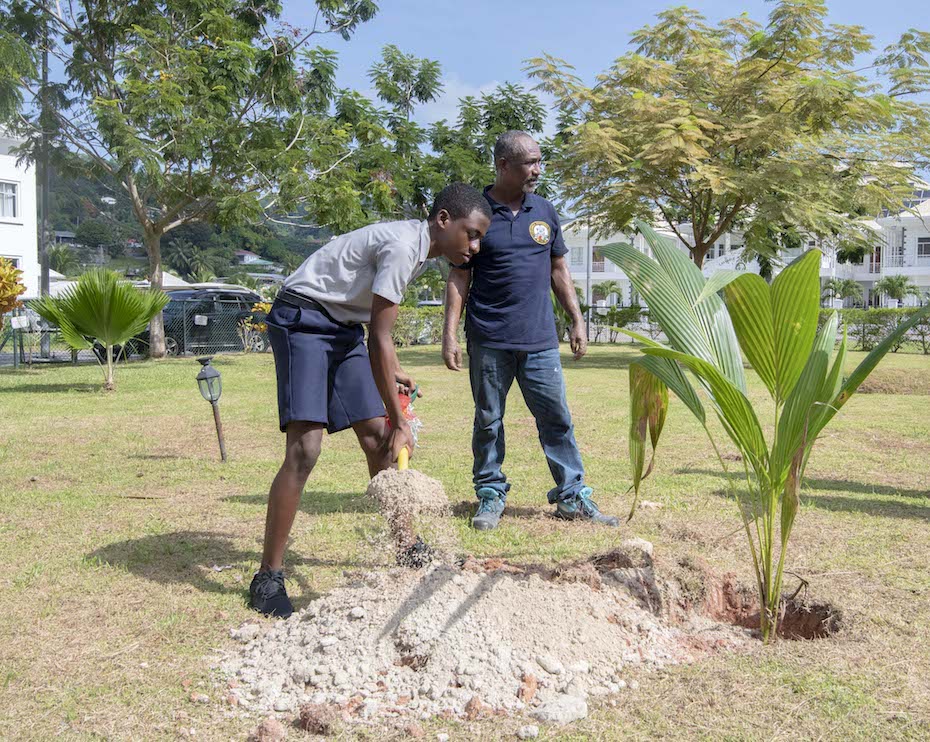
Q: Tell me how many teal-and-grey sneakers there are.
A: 2